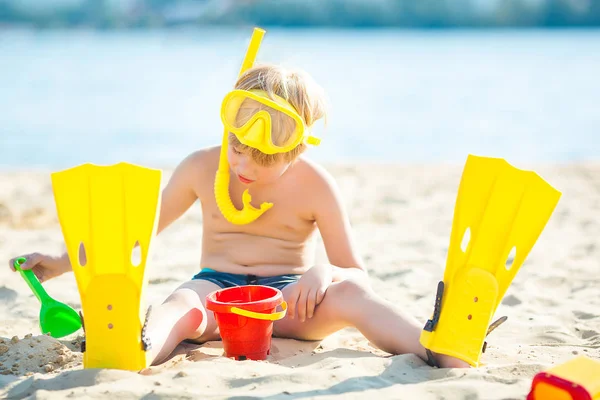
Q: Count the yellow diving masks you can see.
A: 1